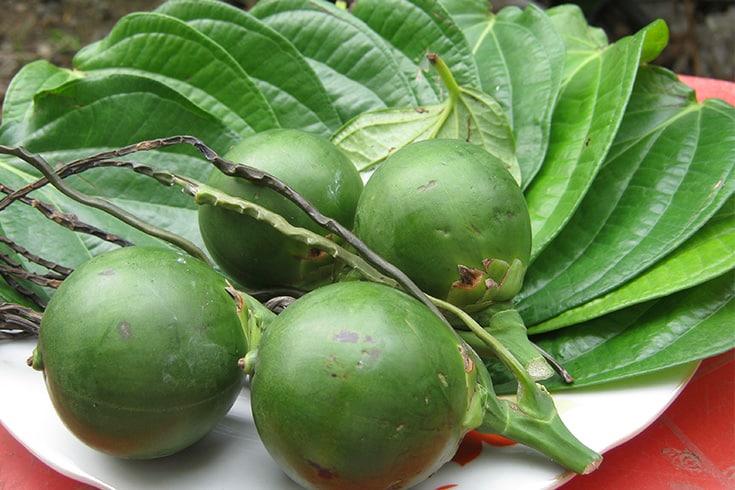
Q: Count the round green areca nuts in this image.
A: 4